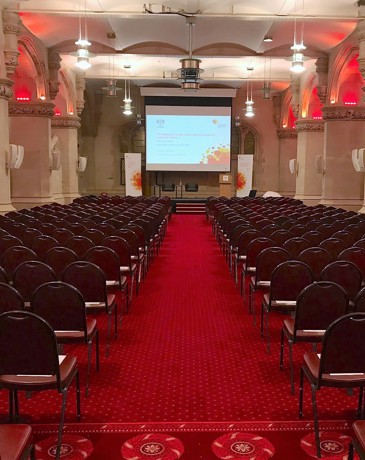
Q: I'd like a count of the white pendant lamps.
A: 4